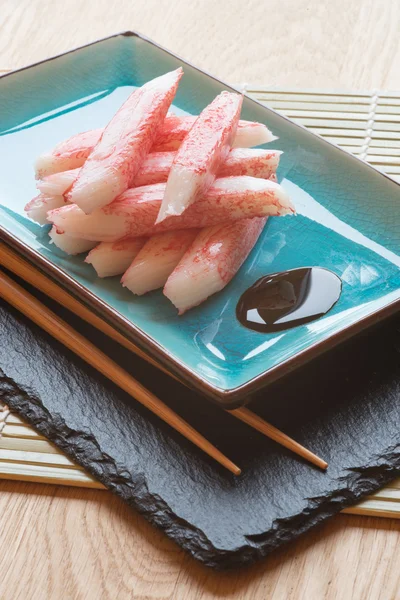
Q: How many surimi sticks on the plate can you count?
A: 10